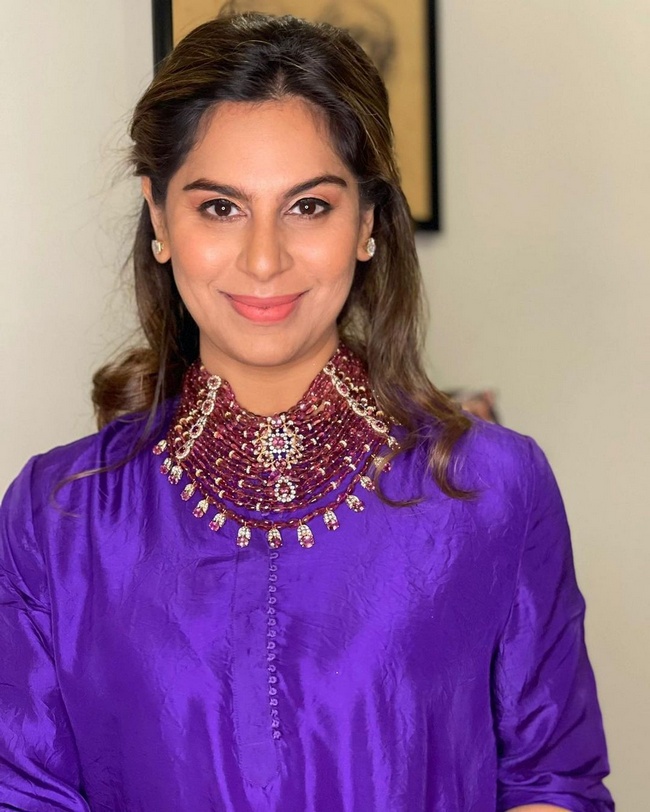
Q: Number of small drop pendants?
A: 14